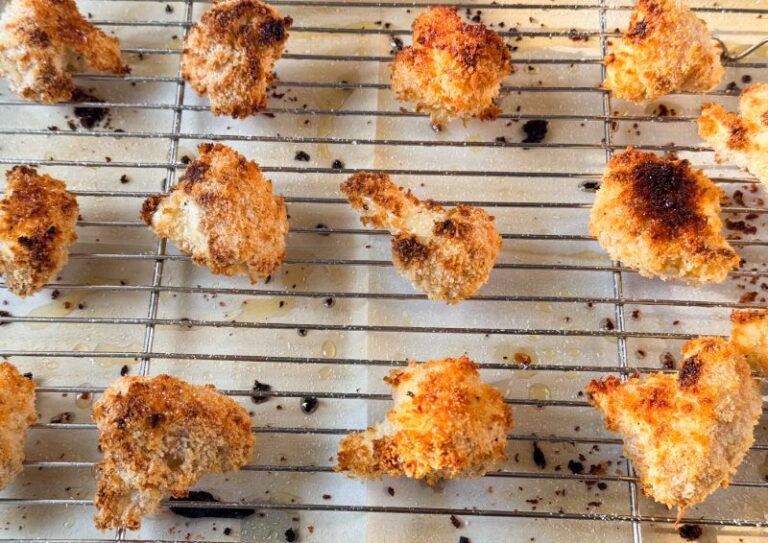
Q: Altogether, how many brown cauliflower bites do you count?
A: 14